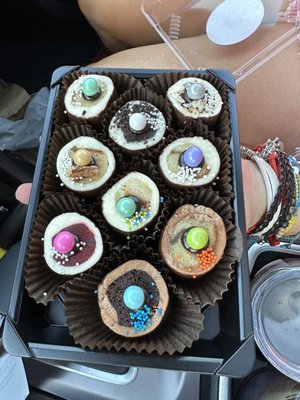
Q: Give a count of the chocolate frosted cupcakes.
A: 2